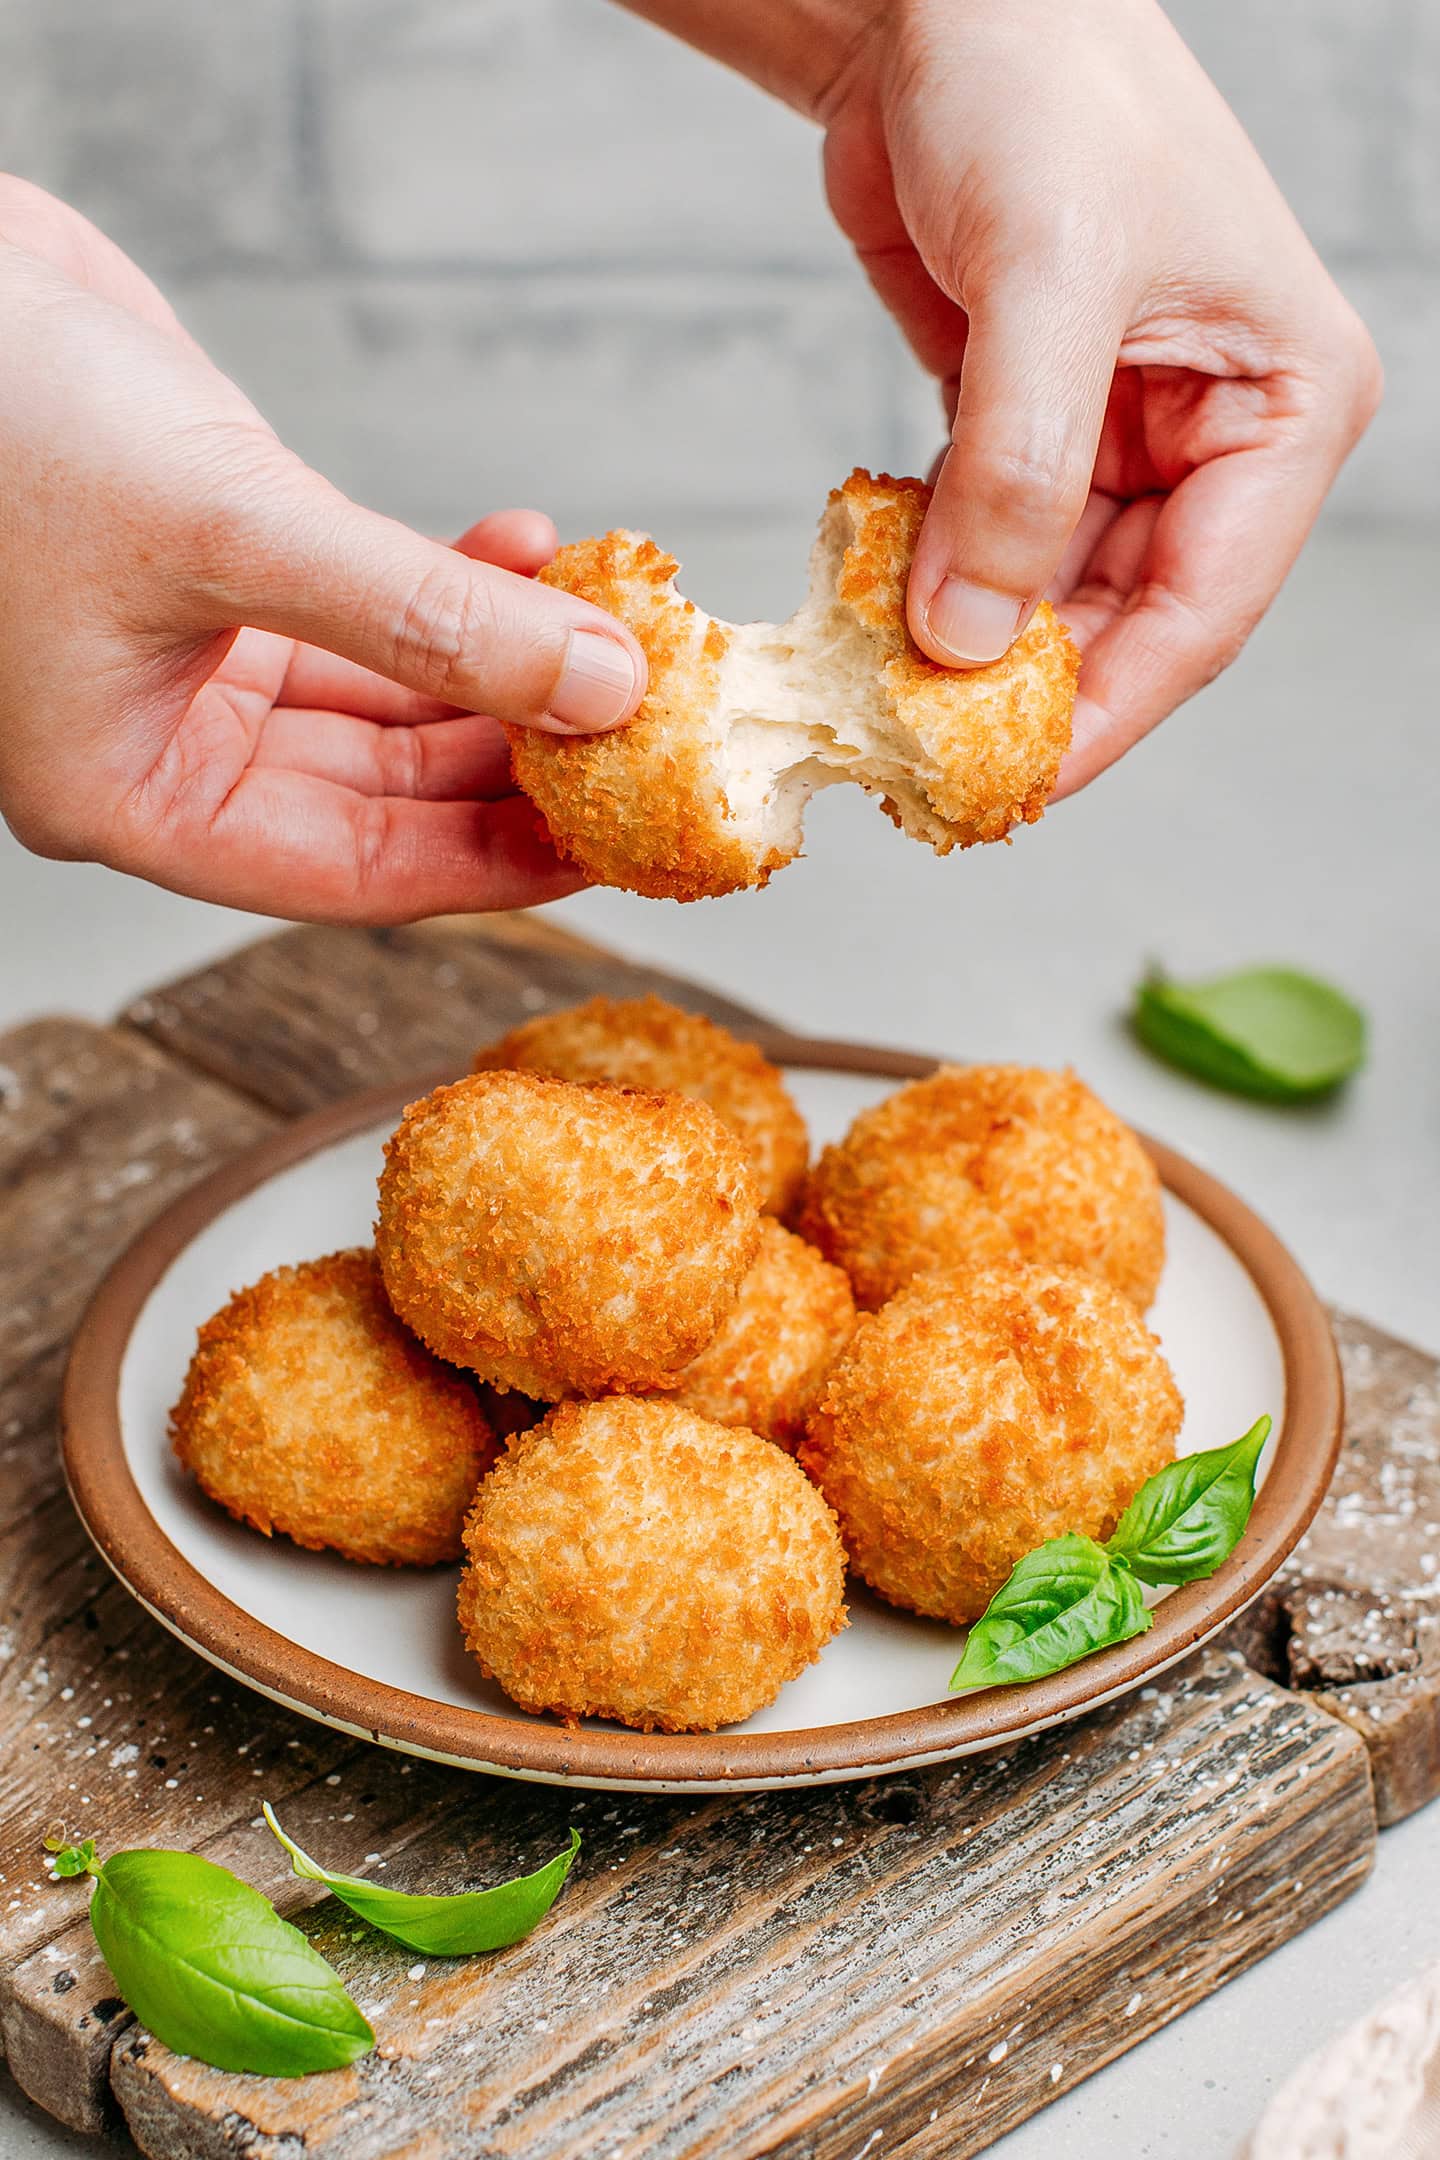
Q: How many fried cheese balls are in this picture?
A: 8